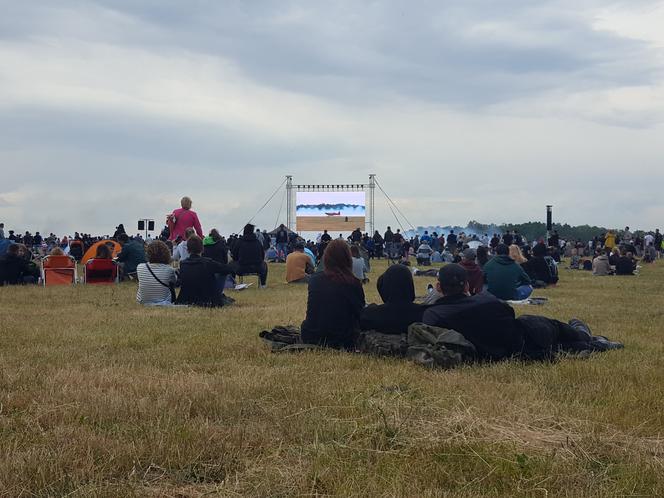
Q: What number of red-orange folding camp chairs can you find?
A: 2